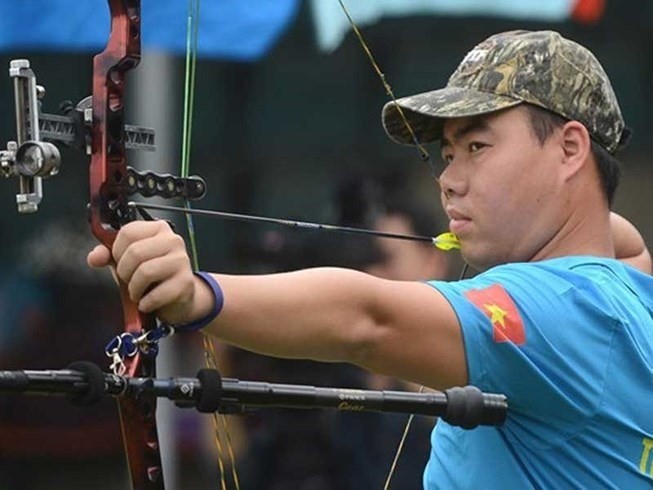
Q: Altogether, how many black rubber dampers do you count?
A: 3